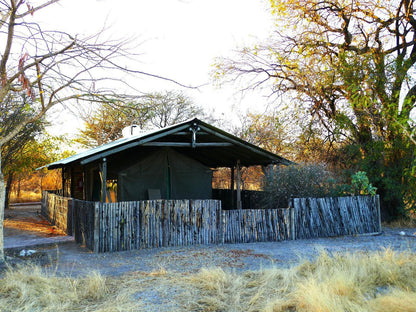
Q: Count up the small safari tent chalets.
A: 1